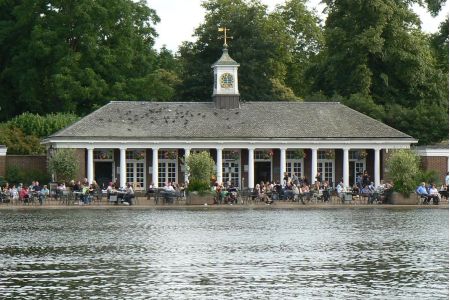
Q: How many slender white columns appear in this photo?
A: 10